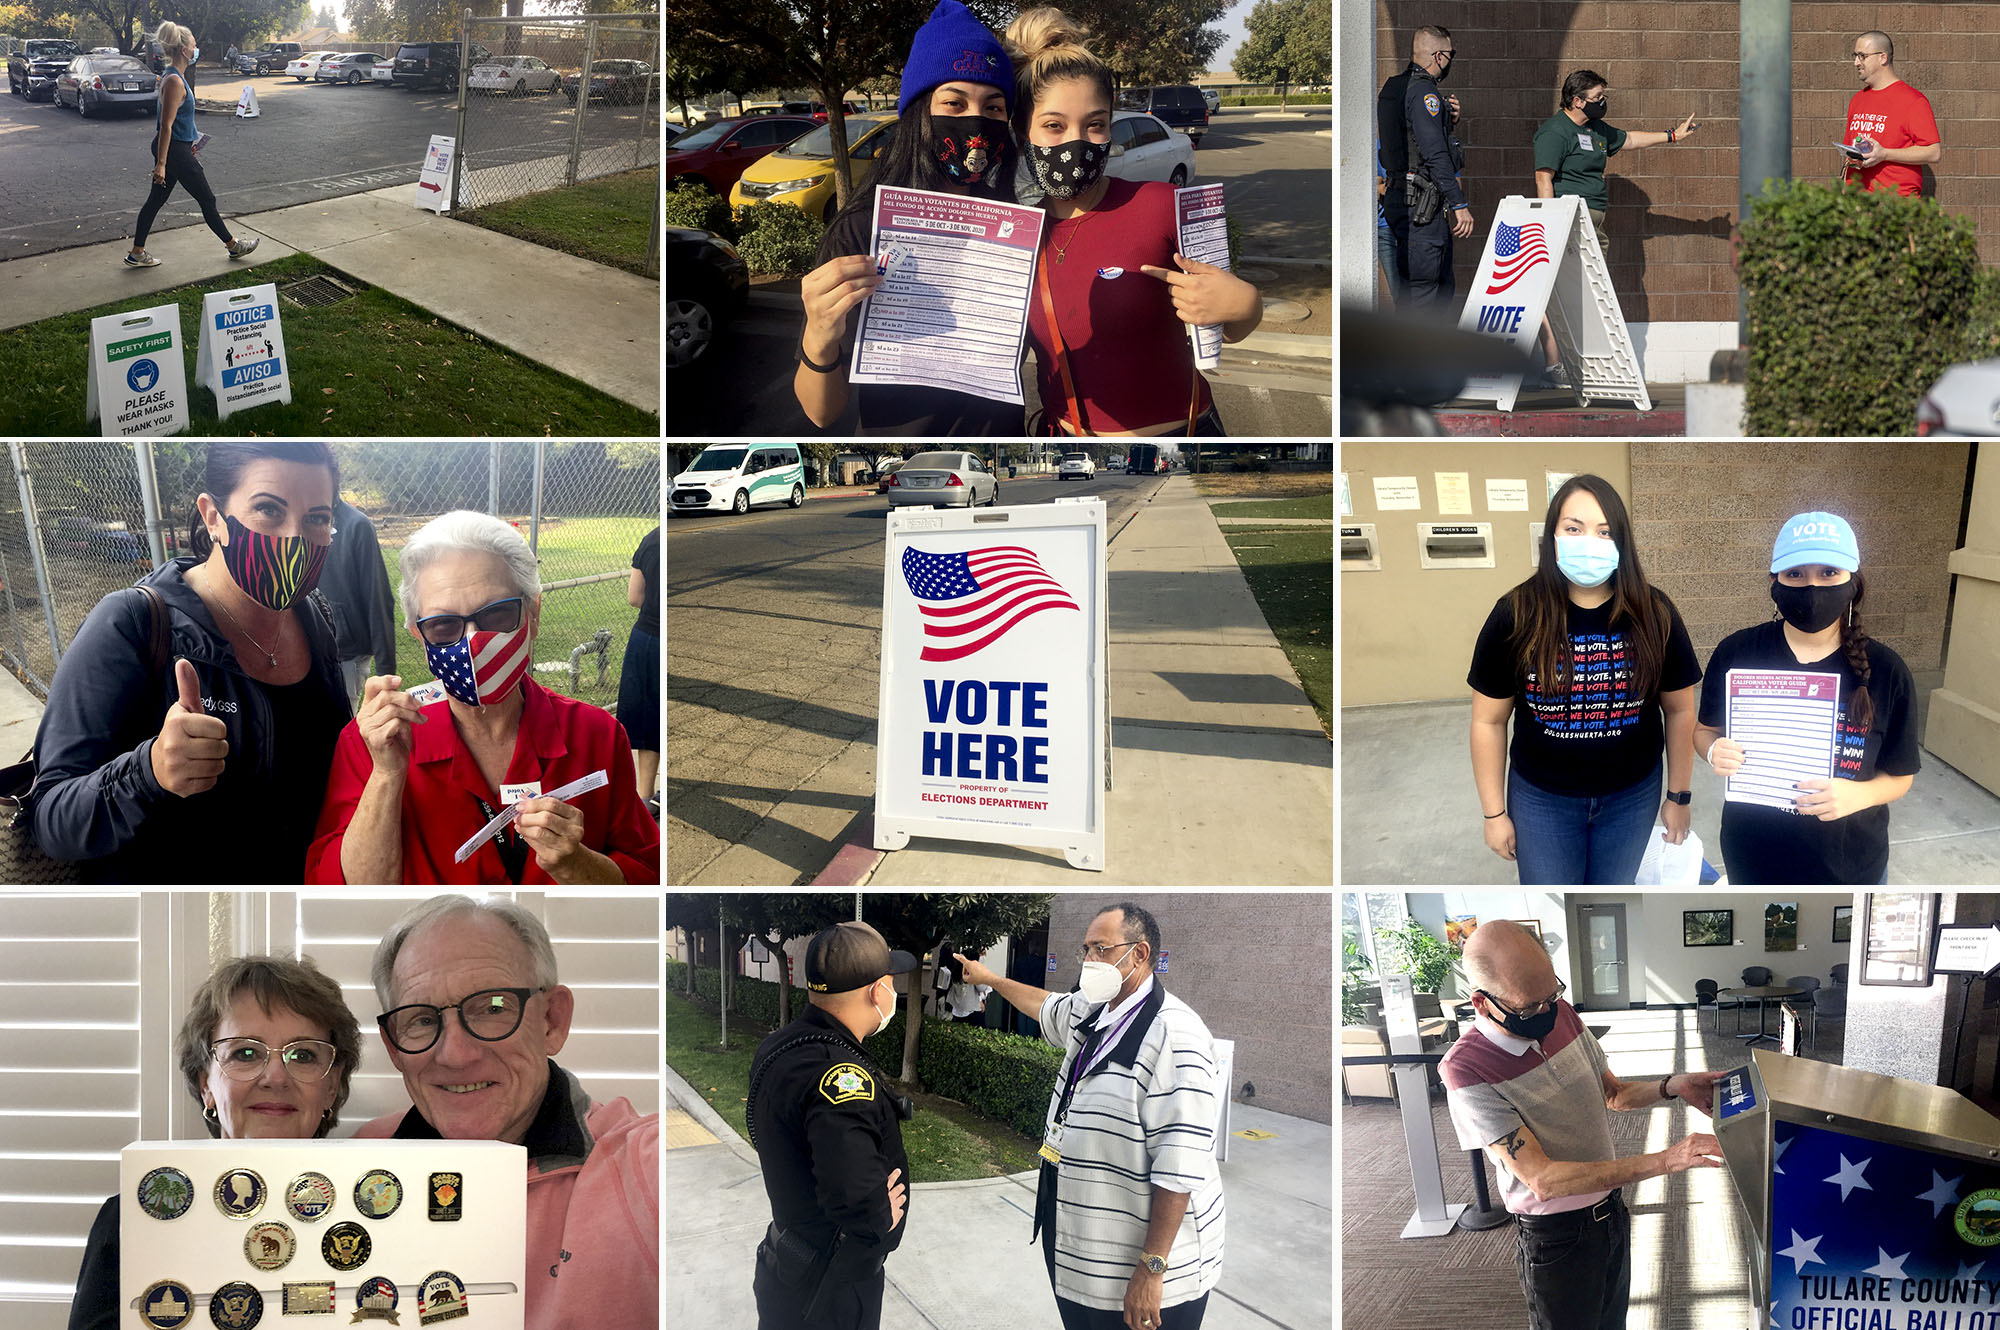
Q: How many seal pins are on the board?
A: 12